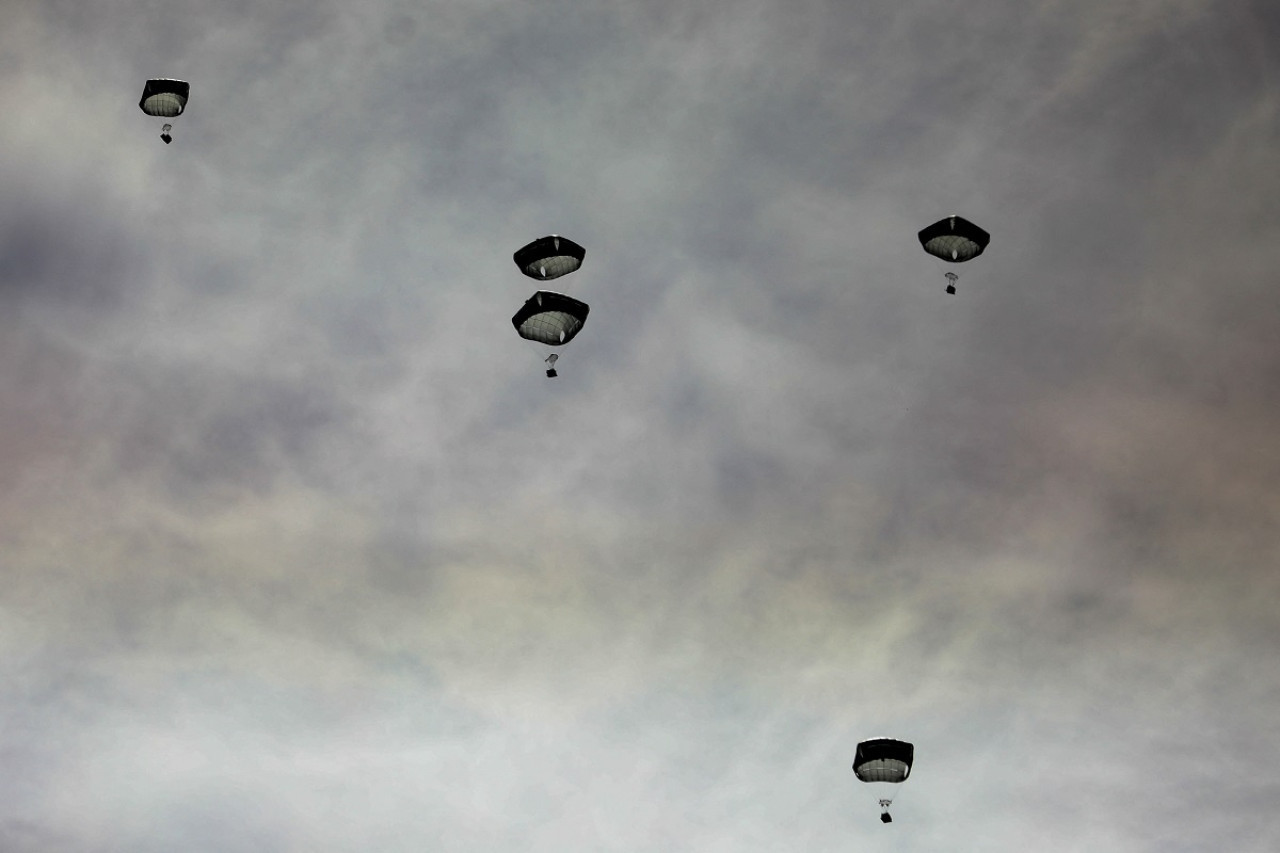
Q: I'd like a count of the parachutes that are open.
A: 5